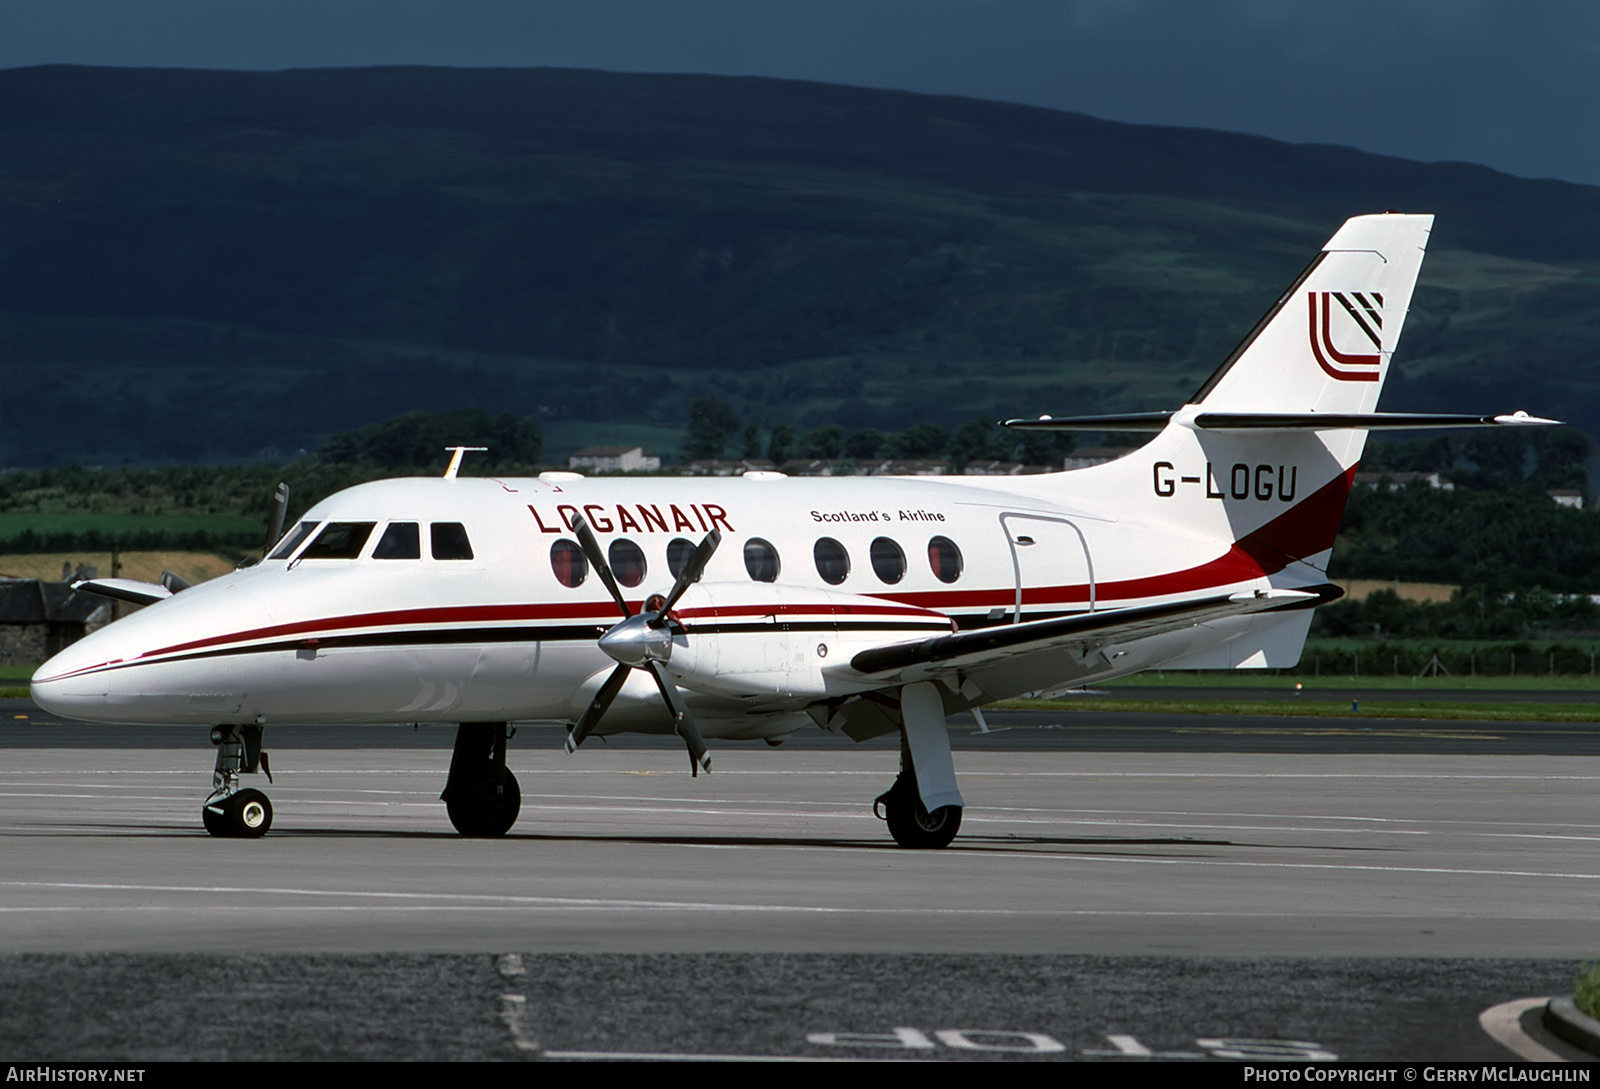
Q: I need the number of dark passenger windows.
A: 7